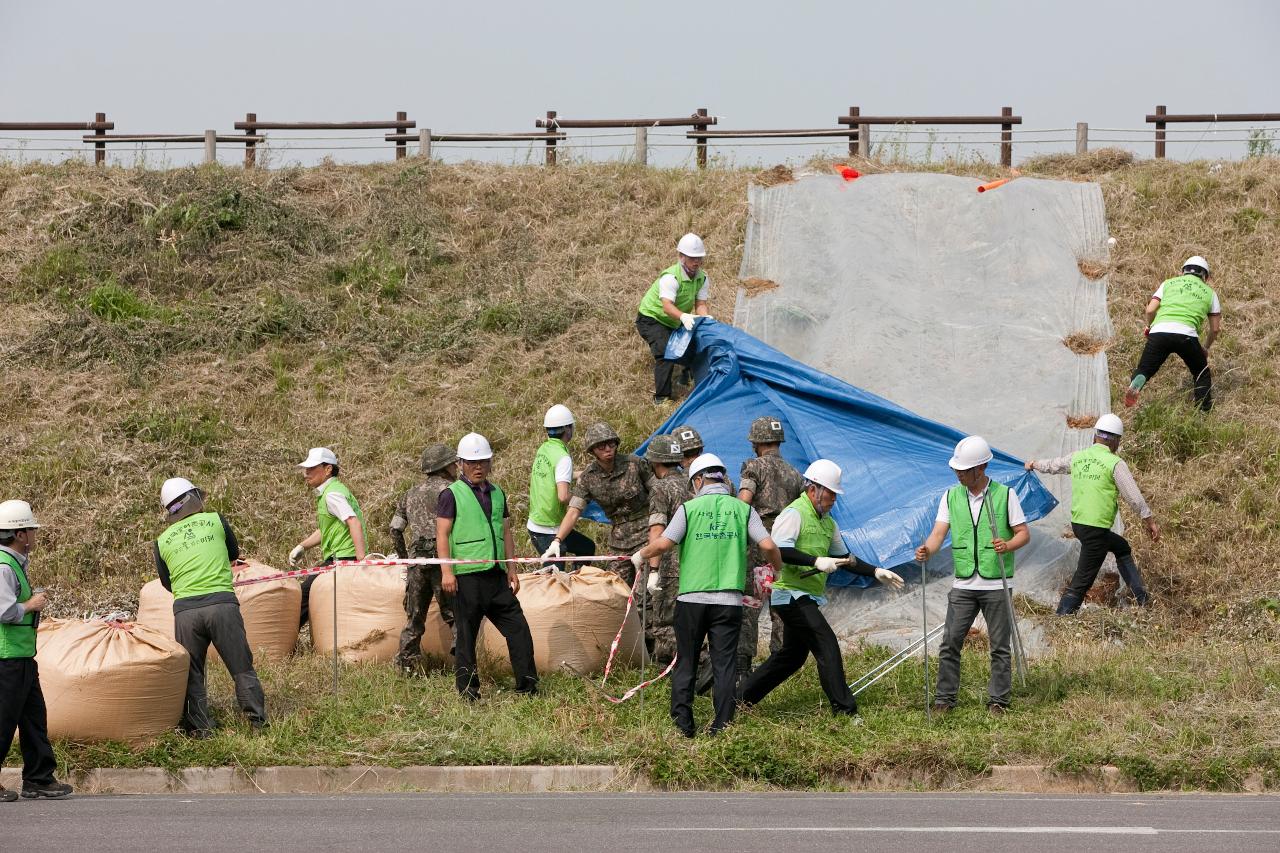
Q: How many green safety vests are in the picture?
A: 11